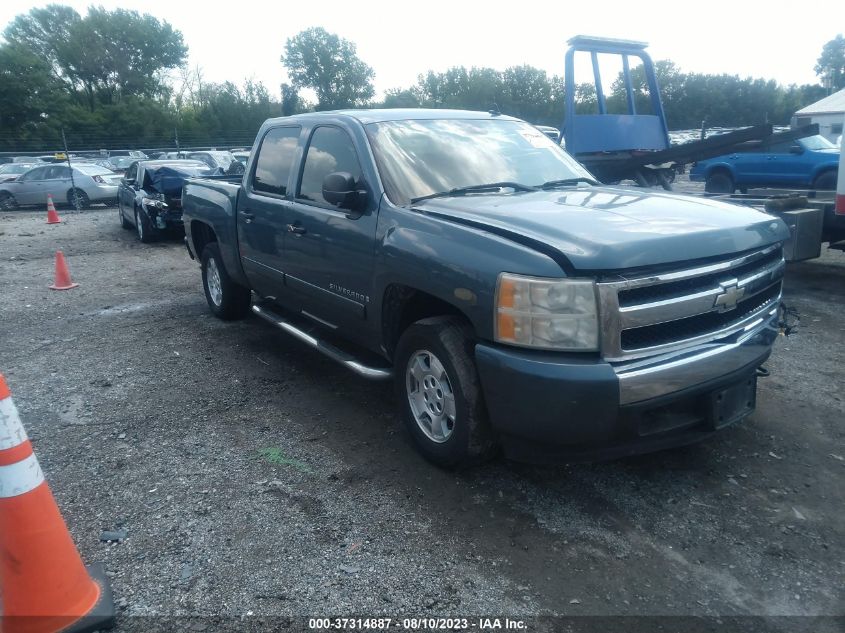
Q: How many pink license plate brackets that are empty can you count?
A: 0